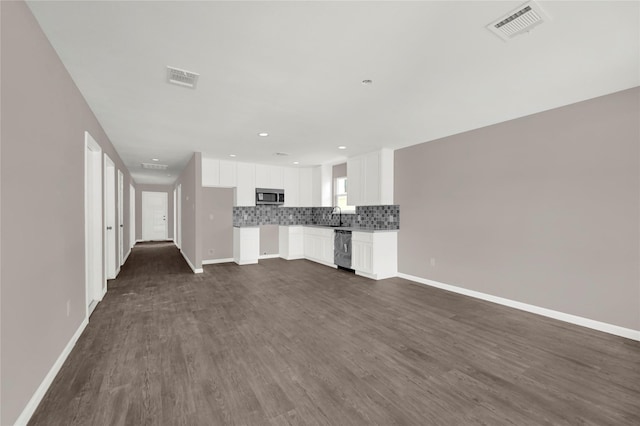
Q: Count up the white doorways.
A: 7